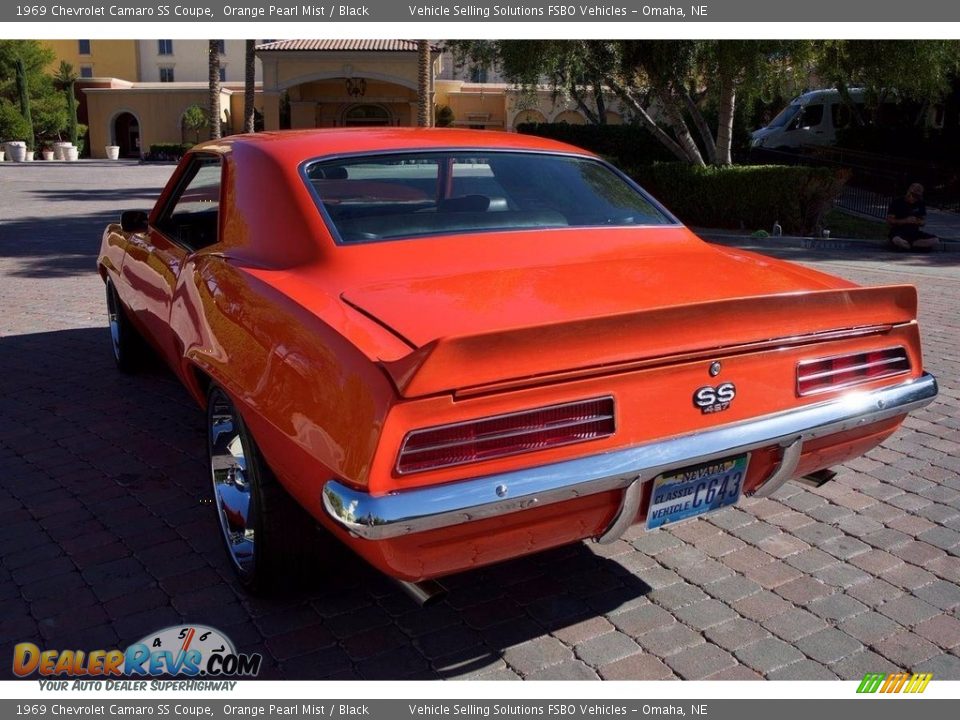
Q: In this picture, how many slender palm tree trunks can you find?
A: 3